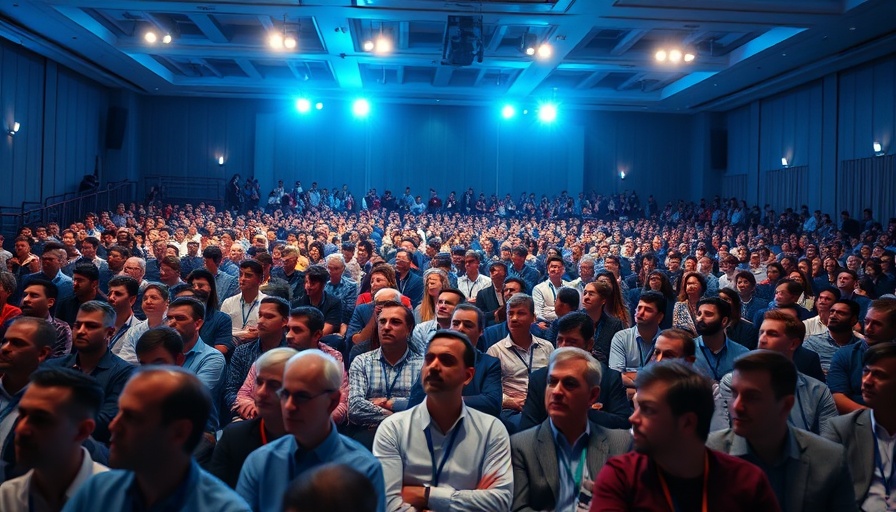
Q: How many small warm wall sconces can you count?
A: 5